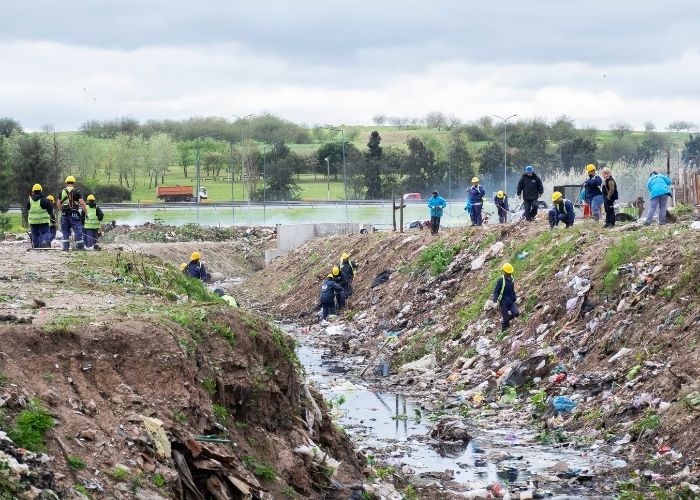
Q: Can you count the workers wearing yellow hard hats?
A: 14